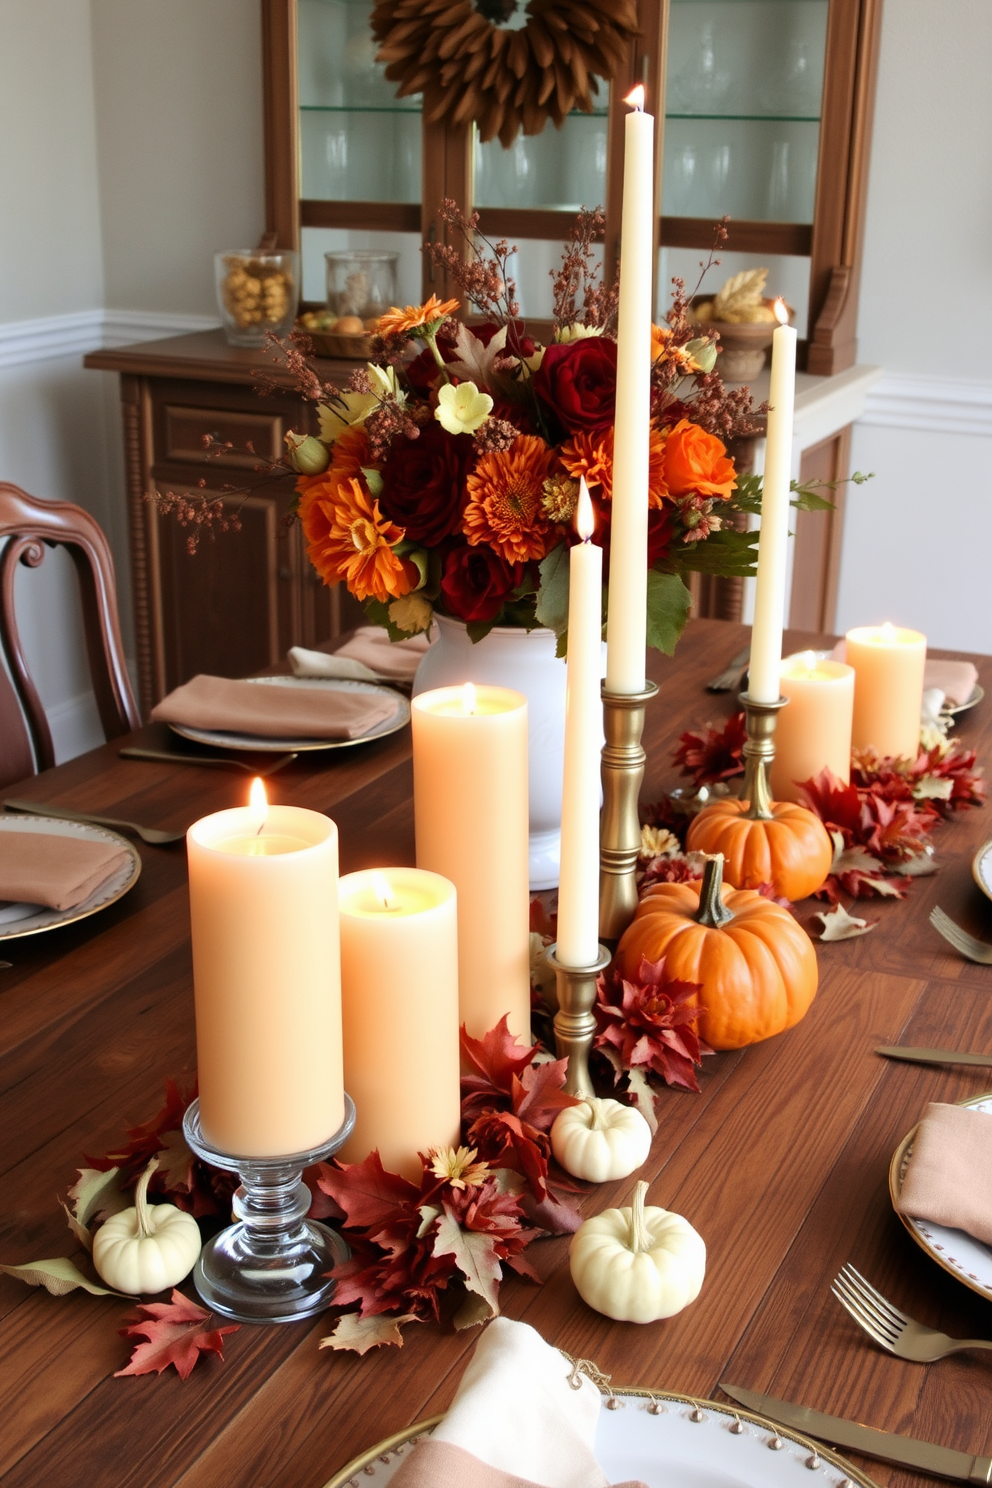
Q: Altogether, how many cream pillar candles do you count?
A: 5